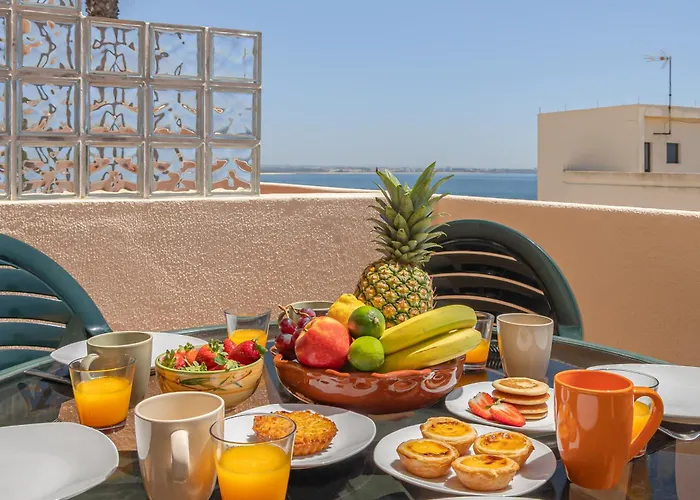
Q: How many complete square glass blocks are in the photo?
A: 12